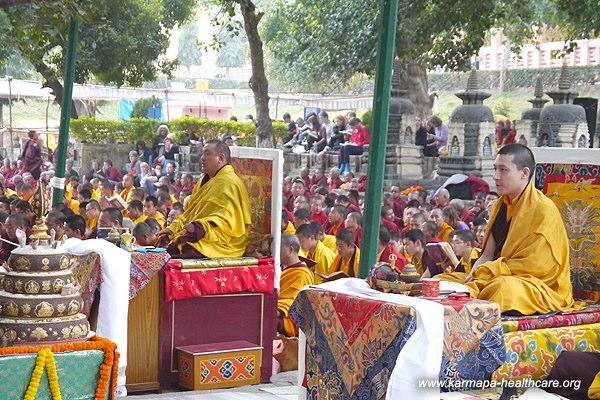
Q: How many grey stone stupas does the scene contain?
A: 4